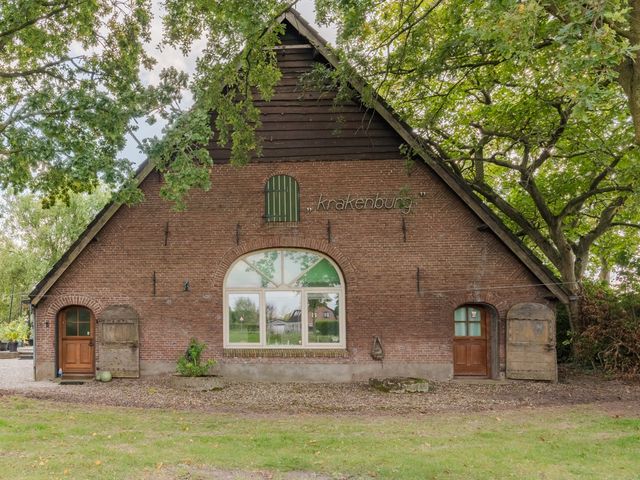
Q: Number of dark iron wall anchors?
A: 6